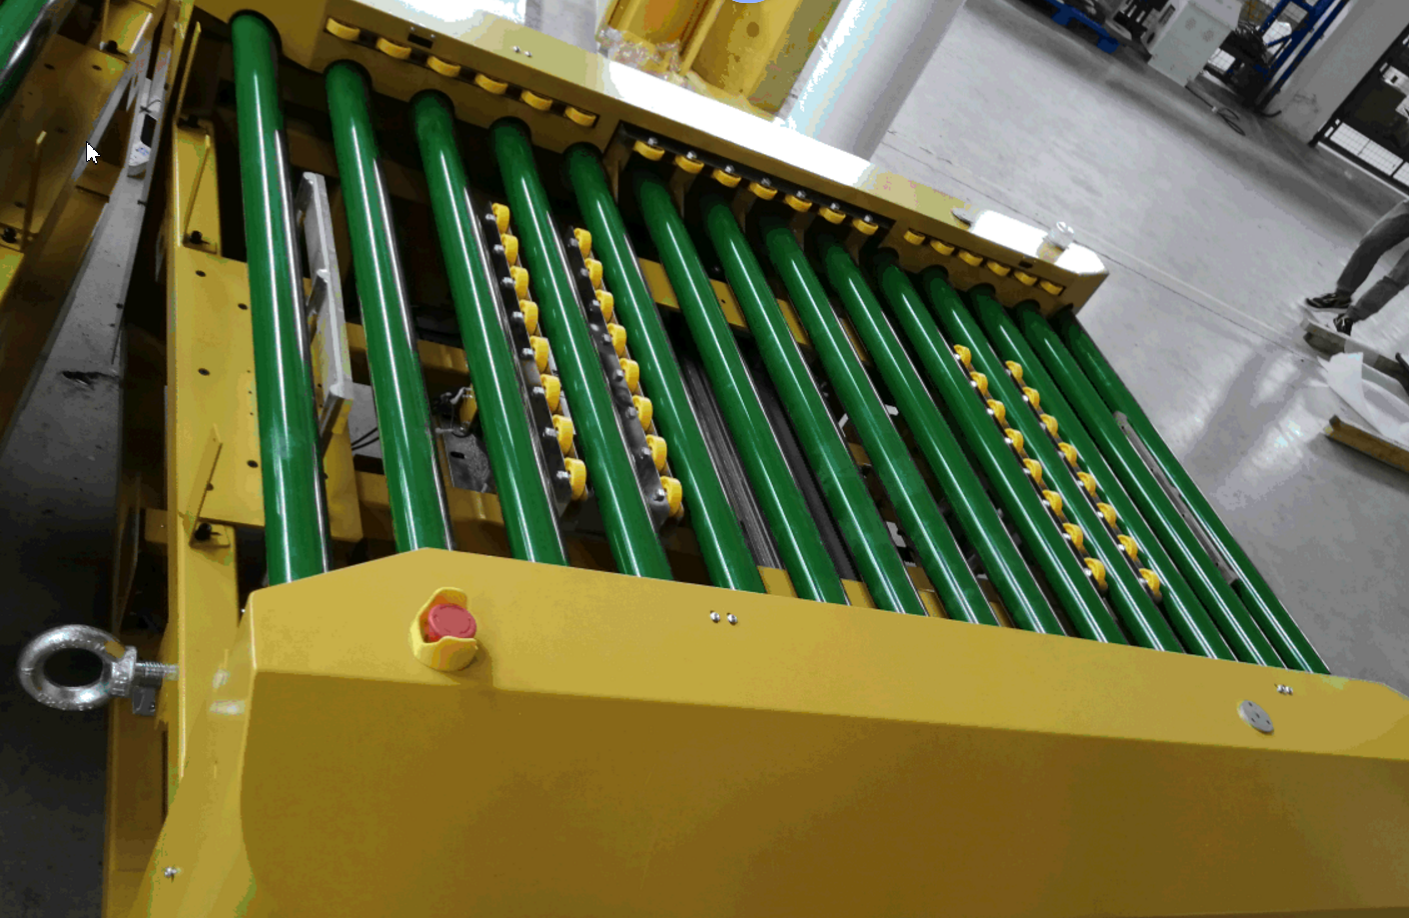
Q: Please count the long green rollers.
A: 14